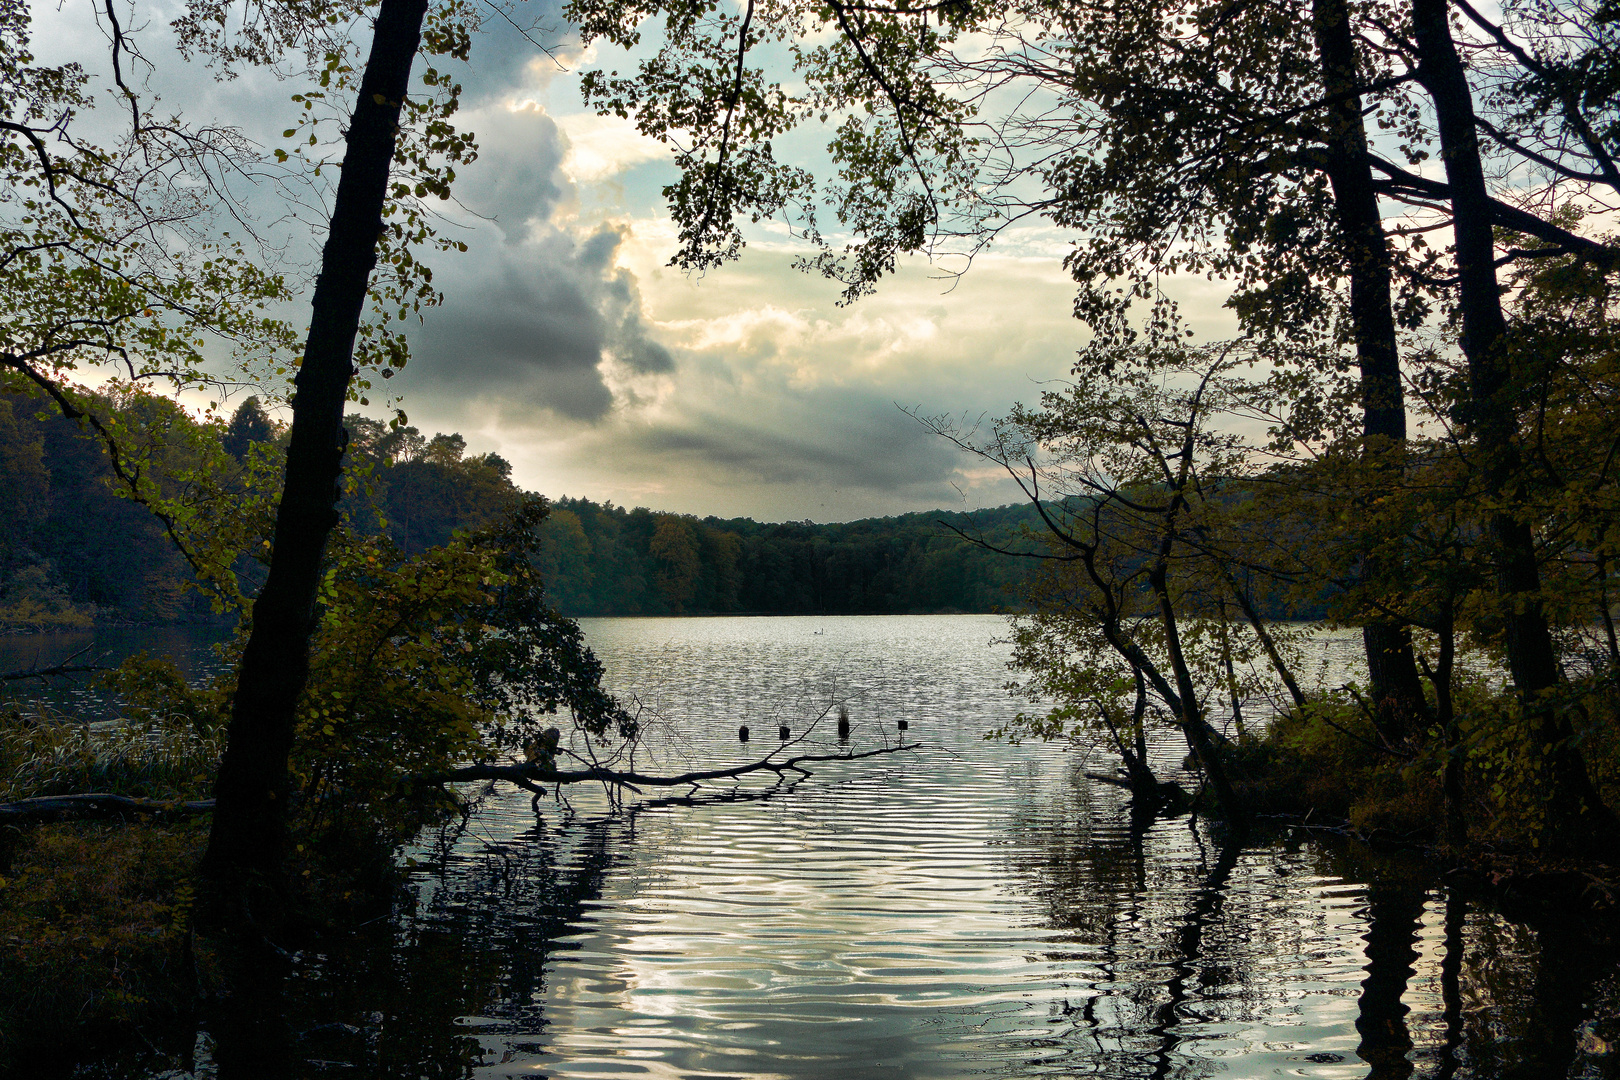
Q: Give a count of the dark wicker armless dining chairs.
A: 0